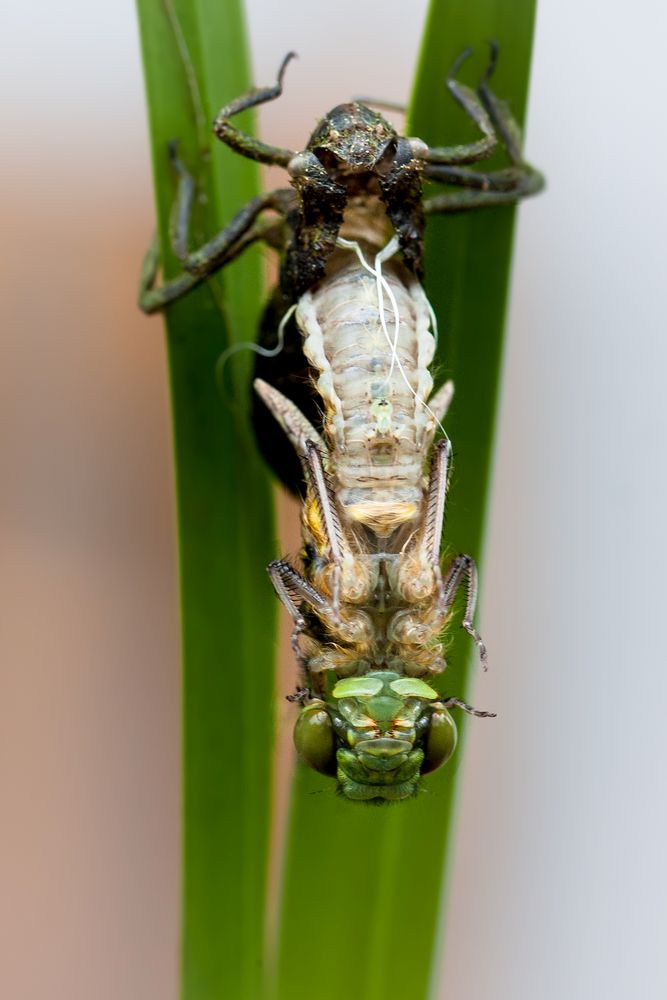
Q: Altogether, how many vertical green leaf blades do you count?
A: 2